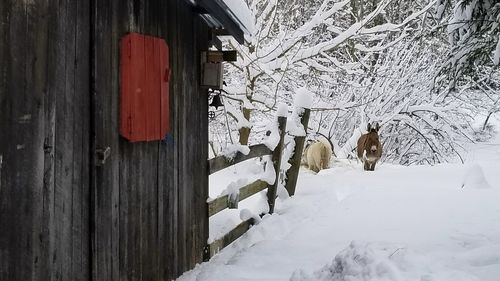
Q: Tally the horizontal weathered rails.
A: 3